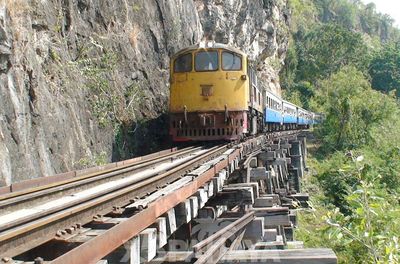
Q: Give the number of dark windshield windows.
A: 3